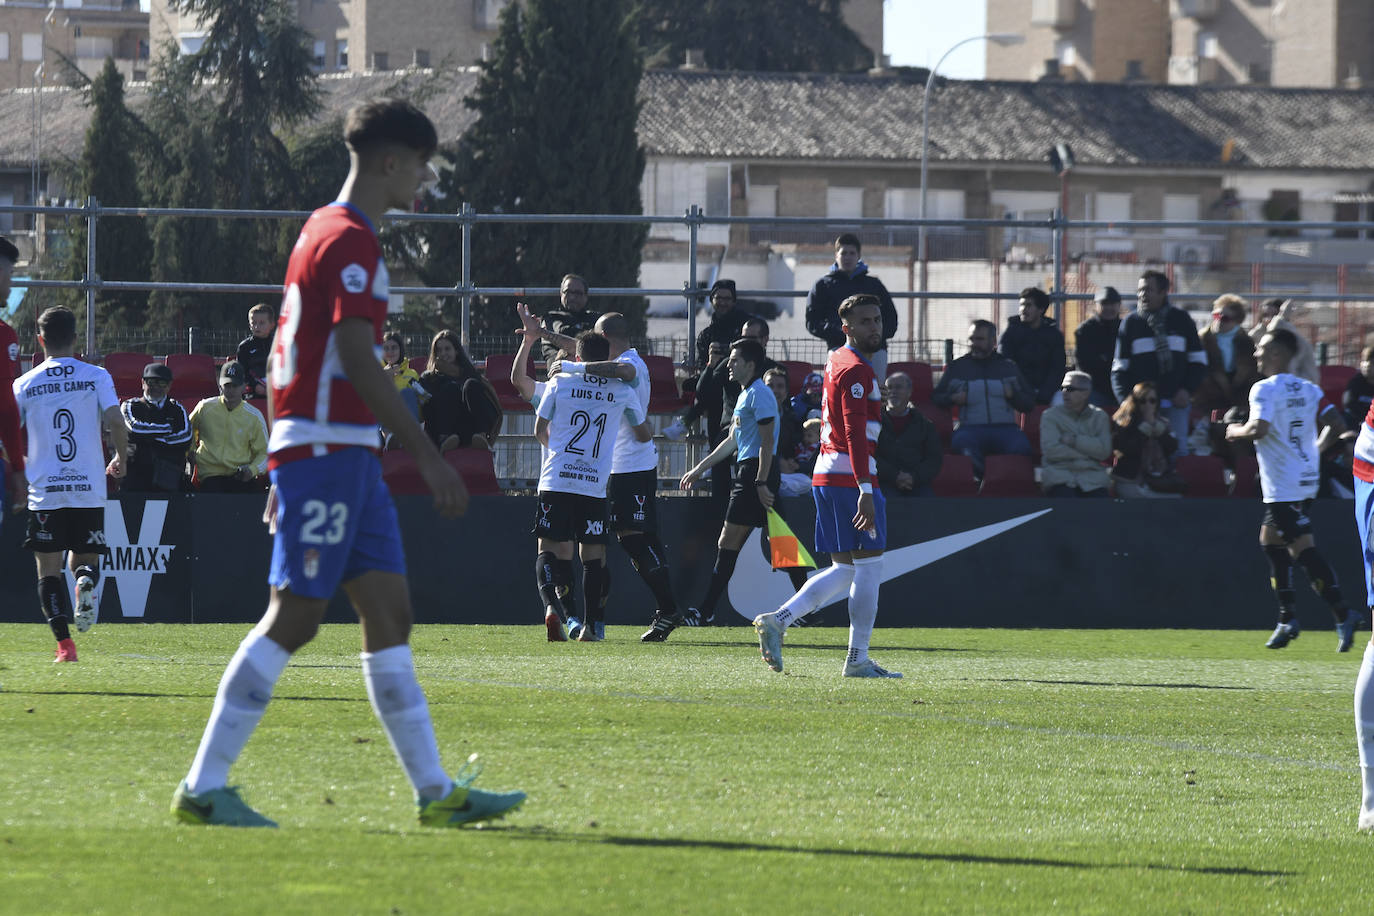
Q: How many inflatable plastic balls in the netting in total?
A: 0